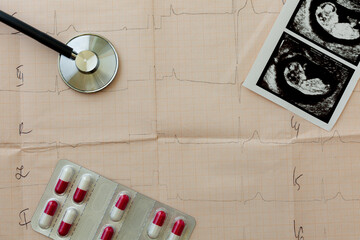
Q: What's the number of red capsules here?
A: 8